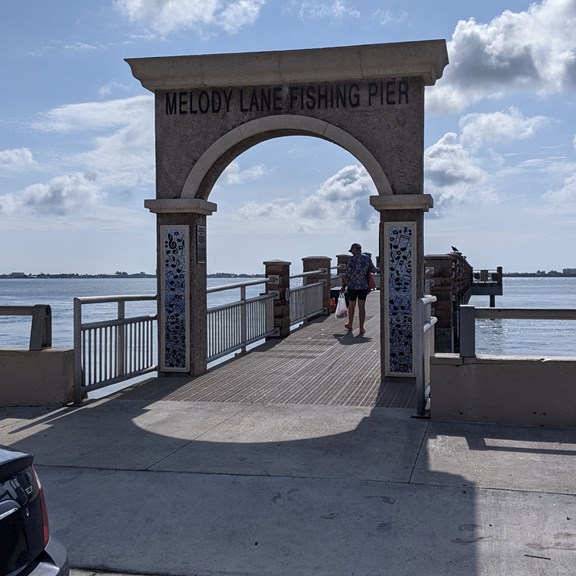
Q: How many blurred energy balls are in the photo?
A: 0